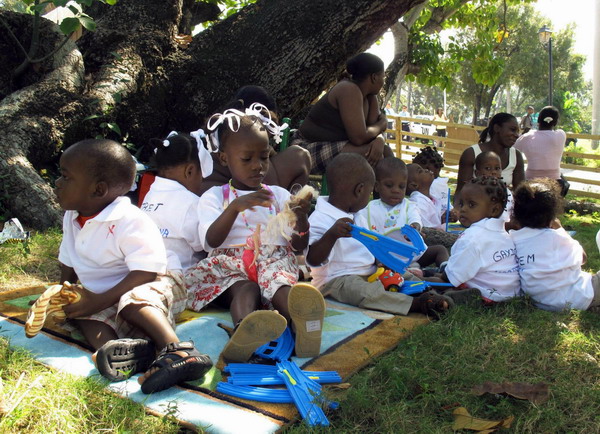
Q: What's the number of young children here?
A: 10